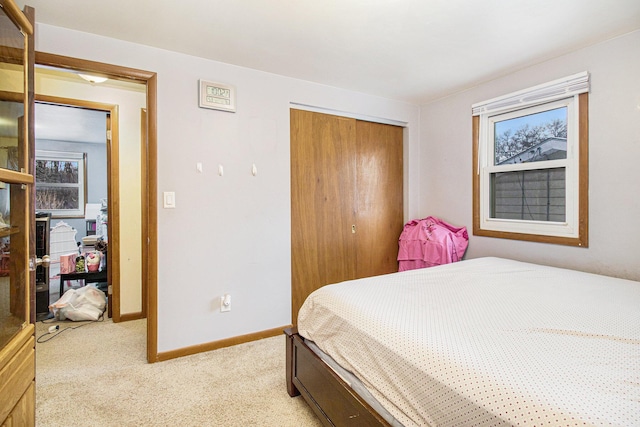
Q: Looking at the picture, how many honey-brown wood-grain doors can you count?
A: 2